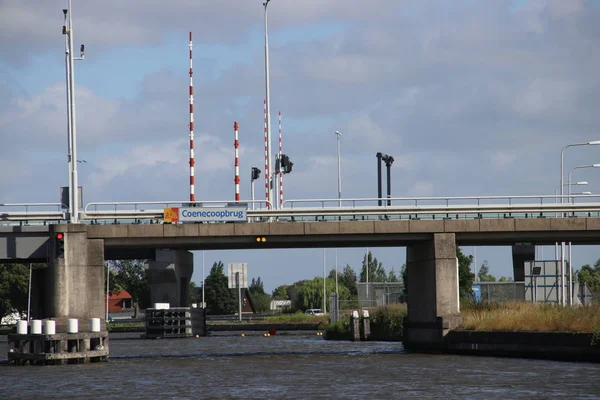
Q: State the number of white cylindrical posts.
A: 5